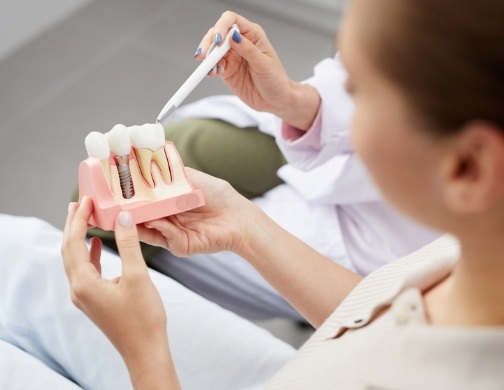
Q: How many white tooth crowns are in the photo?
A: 3